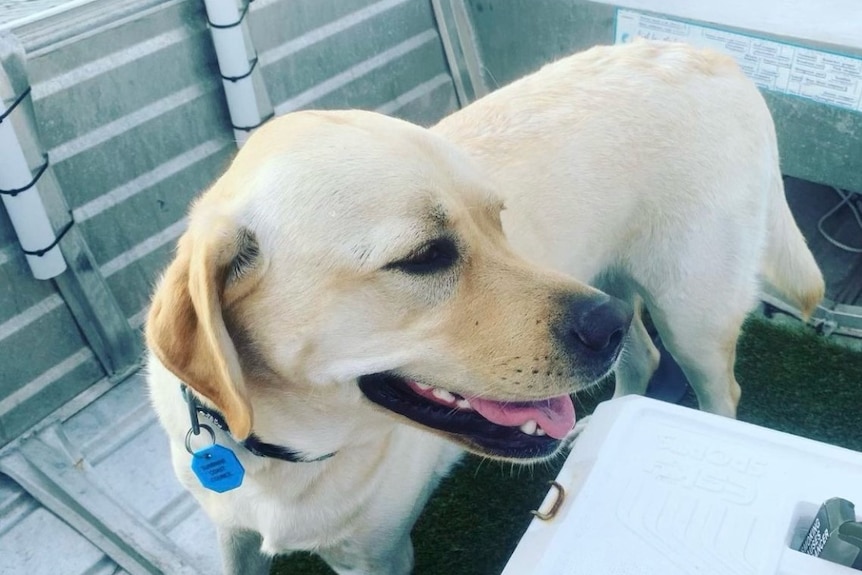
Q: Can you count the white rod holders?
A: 2